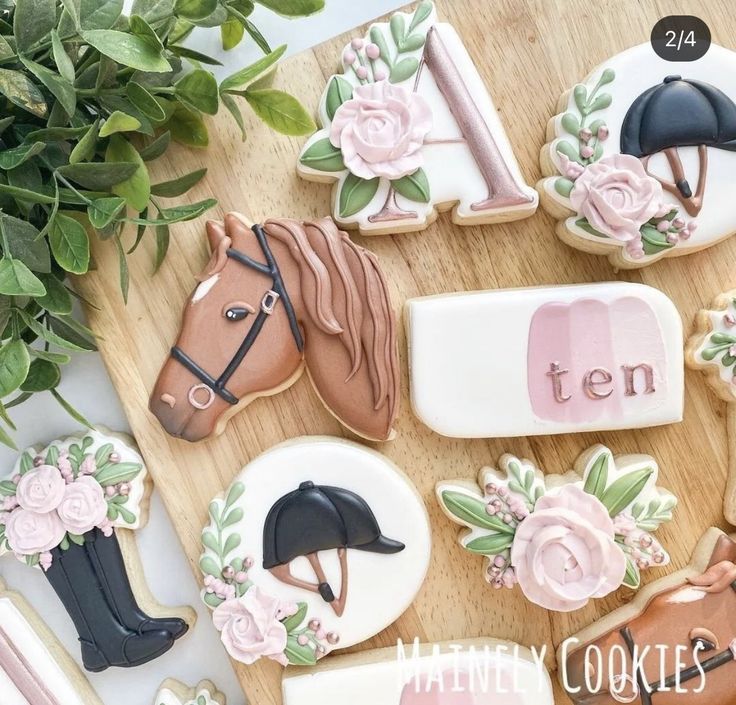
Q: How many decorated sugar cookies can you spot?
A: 12